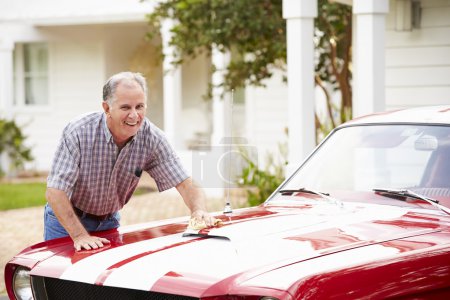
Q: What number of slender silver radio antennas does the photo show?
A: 1